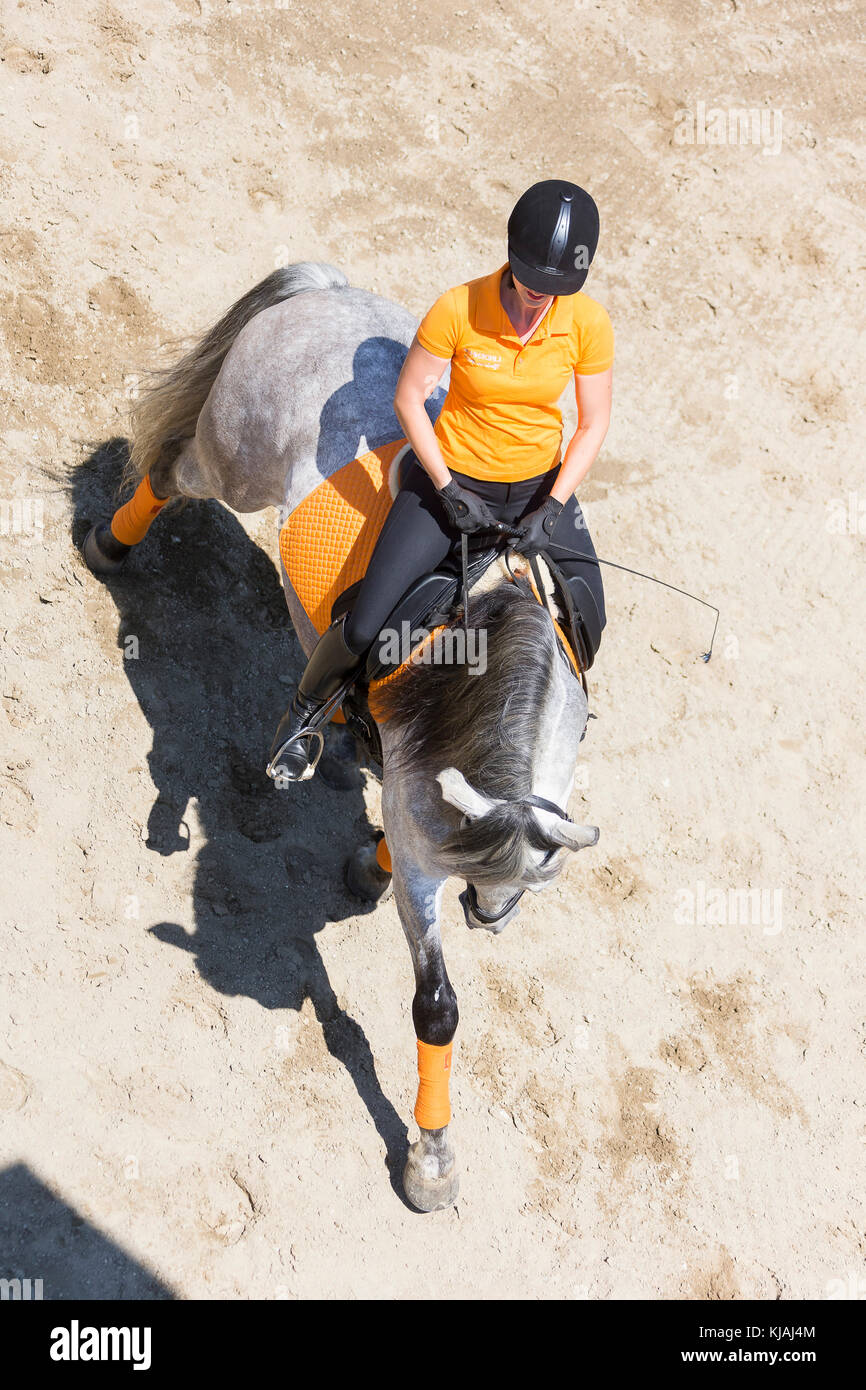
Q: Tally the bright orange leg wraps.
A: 4